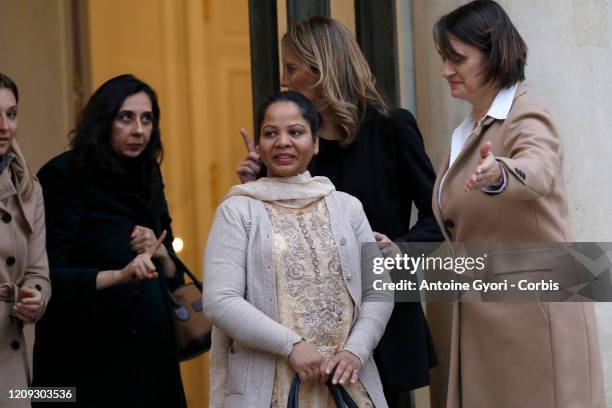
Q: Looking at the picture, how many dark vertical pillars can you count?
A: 3